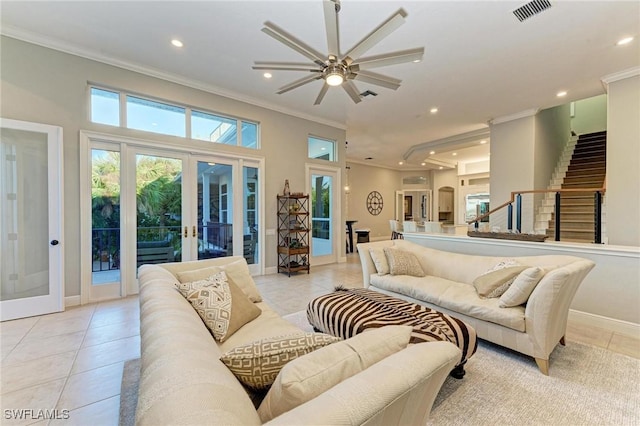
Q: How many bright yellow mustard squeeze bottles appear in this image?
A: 0